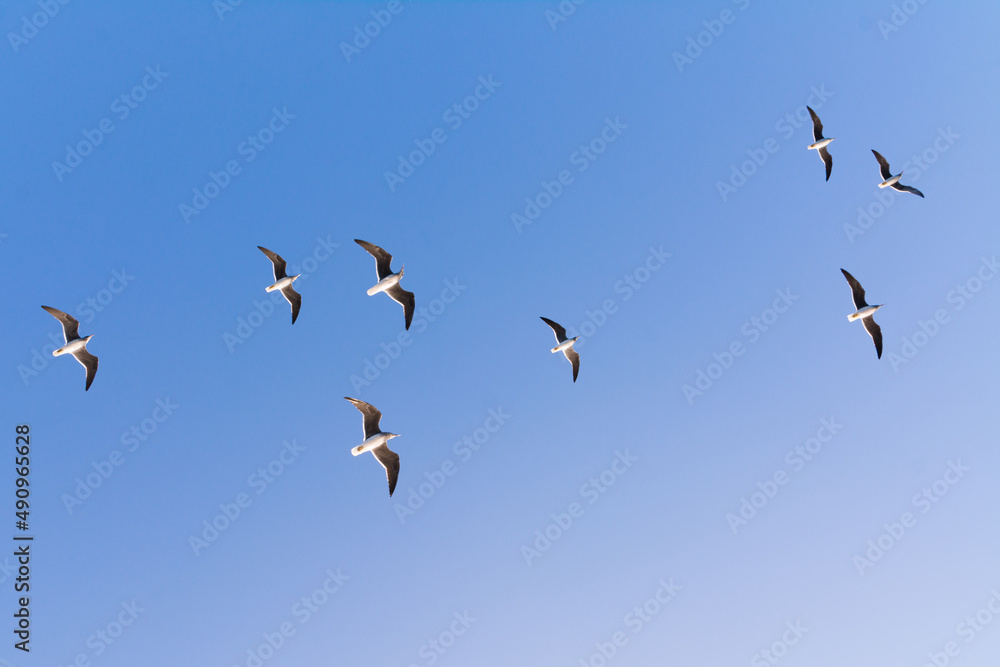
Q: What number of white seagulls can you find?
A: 8